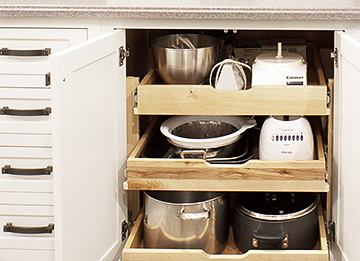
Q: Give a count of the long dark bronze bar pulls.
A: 4